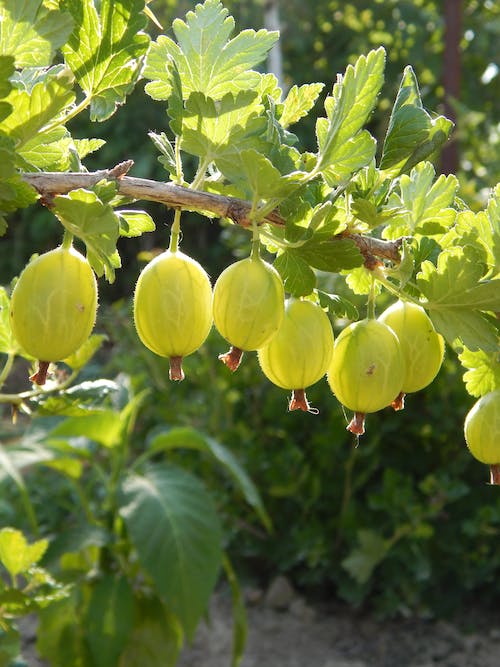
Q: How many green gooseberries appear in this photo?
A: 7